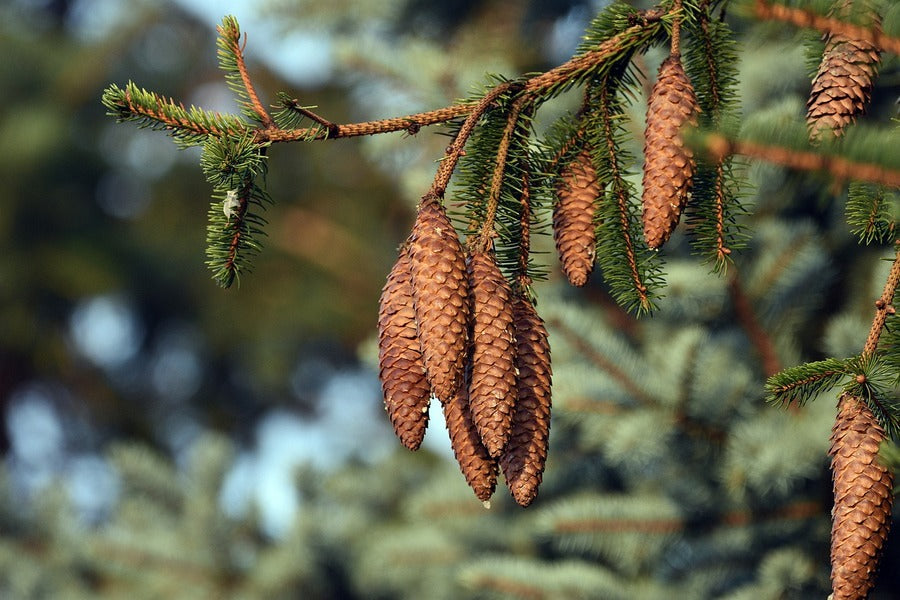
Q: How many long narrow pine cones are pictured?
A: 9